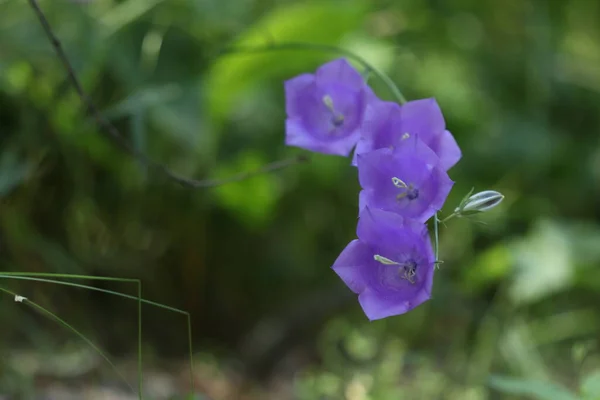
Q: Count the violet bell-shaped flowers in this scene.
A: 4